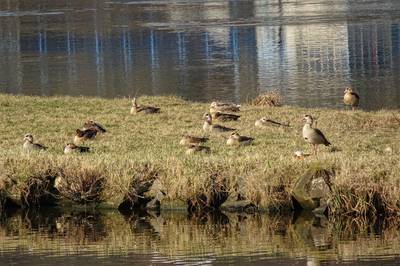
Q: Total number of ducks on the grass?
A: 14